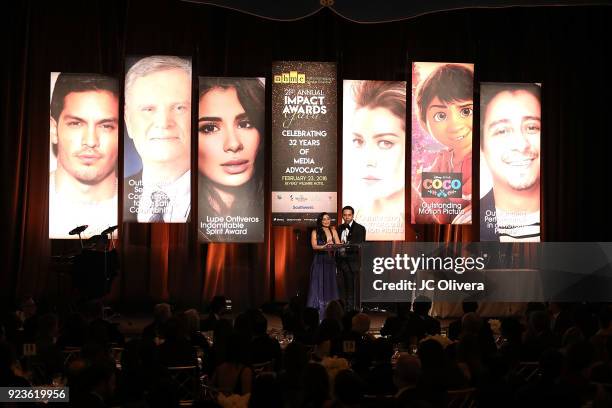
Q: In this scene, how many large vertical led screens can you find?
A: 7